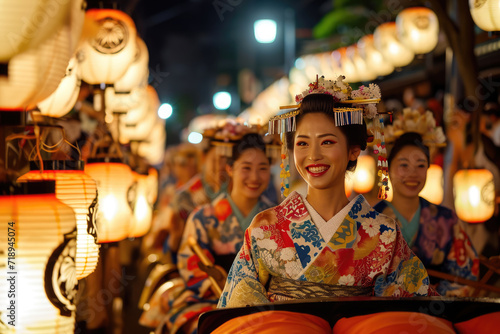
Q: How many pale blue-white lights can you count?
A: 4